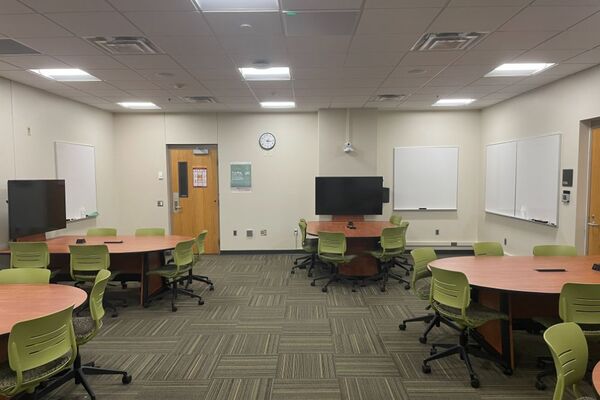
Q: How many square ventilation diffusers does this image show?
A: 4